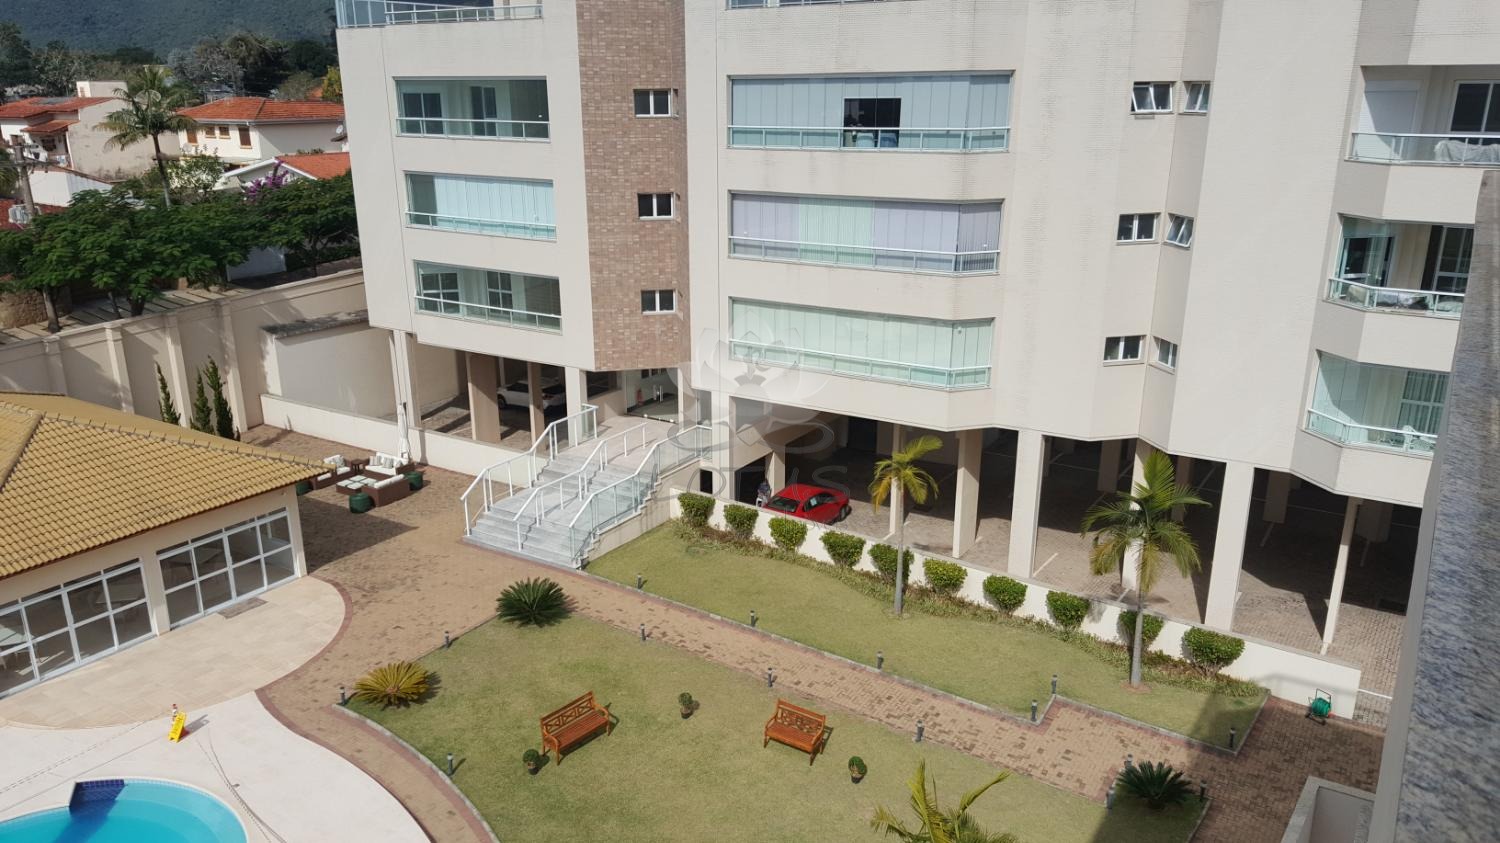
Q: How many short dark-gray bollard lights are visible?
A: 15